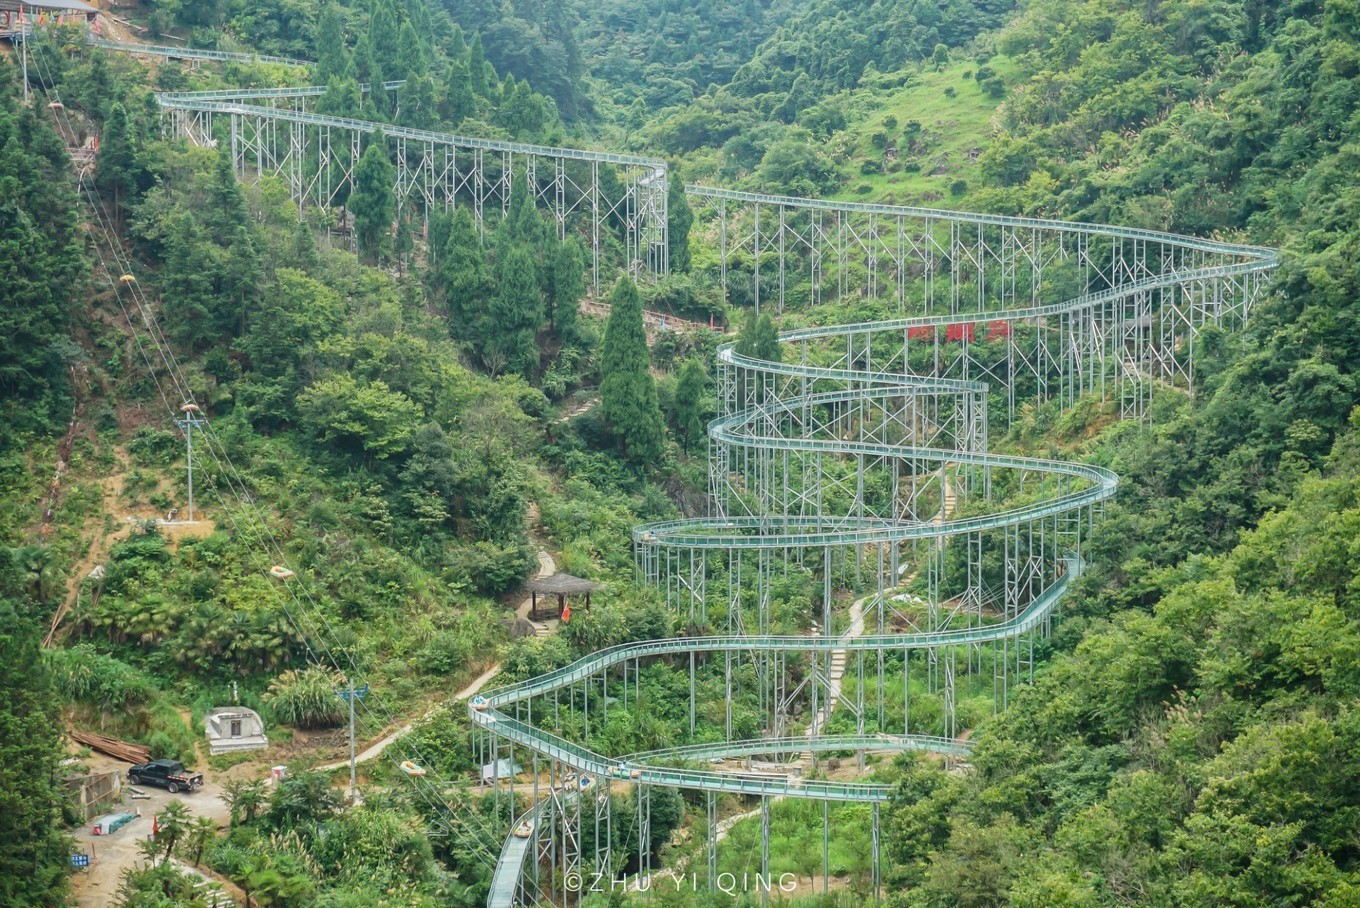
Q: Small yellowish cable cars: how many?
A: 5